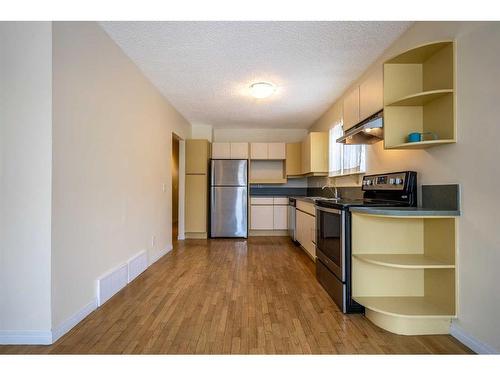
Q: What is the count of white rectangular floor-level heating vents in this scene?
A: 2